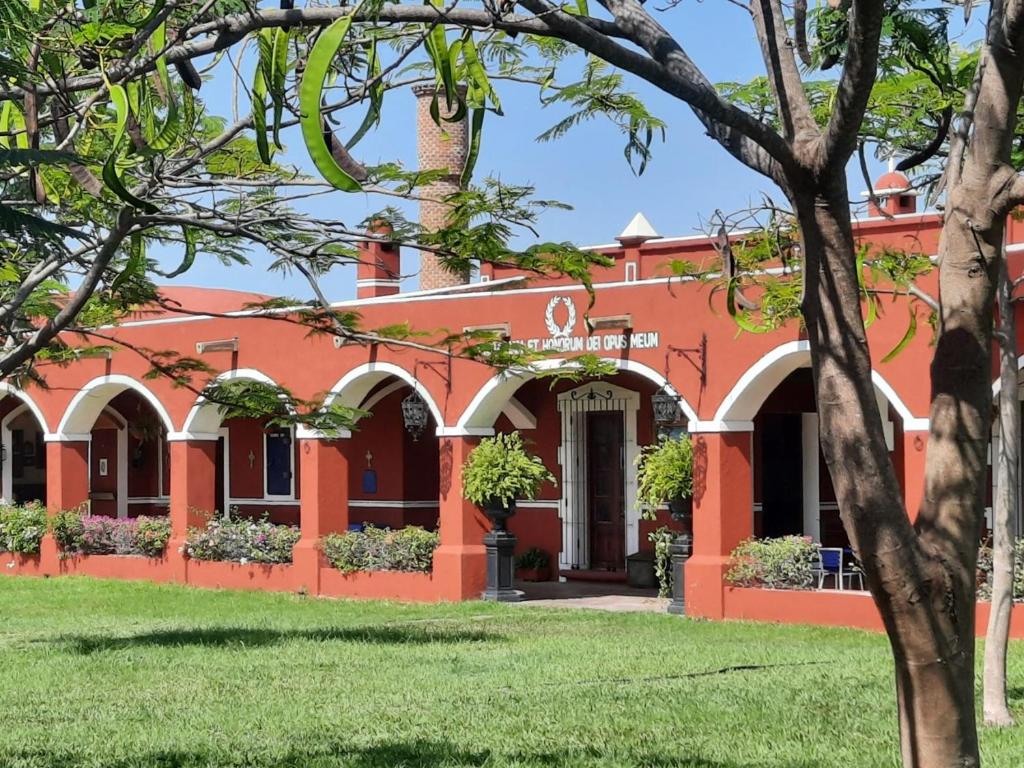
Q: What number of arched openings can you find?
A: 7